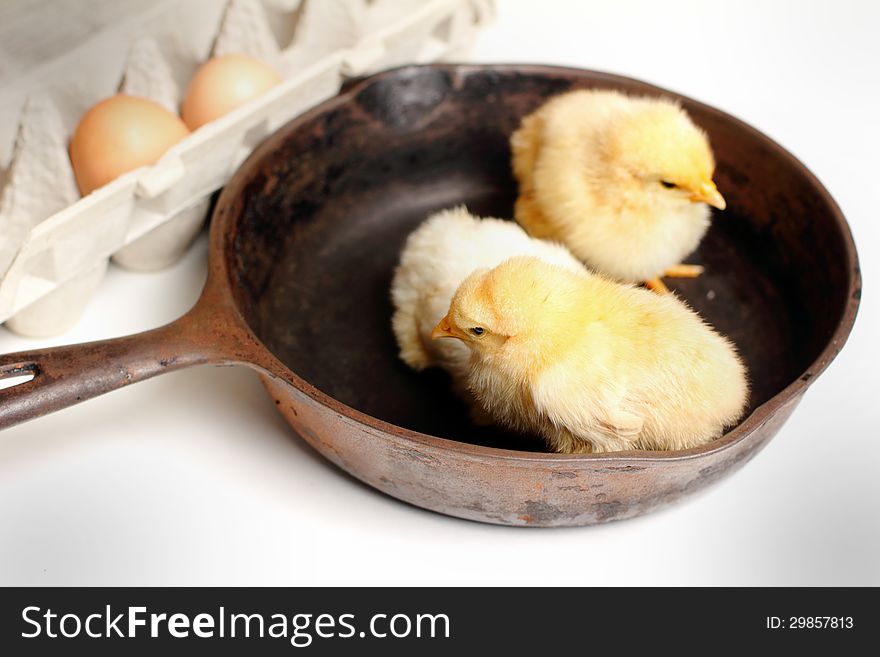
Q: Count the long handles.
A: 1